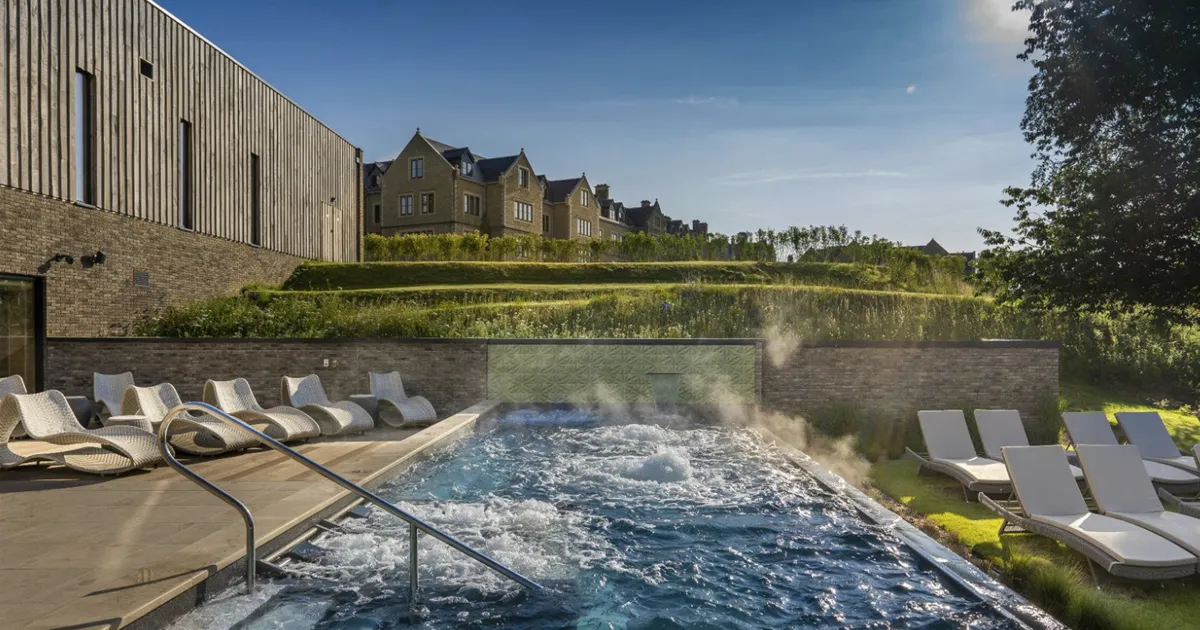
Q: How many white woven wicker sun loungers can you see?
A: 7